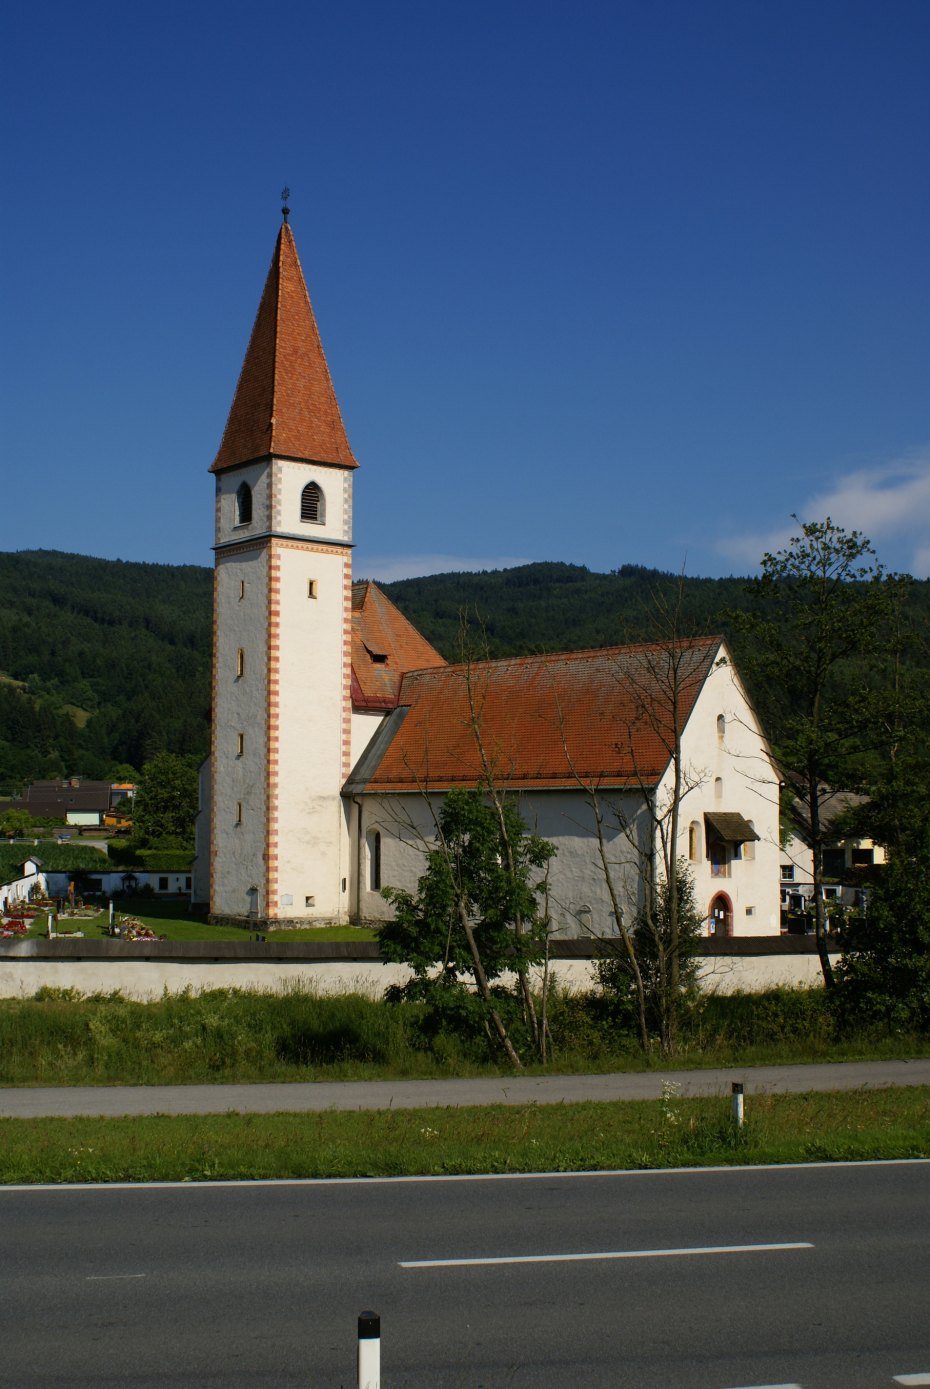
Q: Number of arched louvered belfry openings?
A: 2